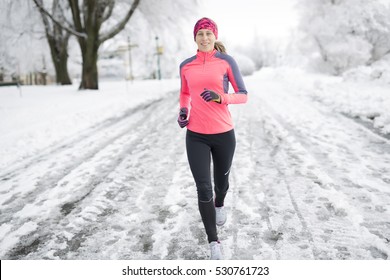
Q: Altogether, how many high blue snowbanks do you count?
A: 0